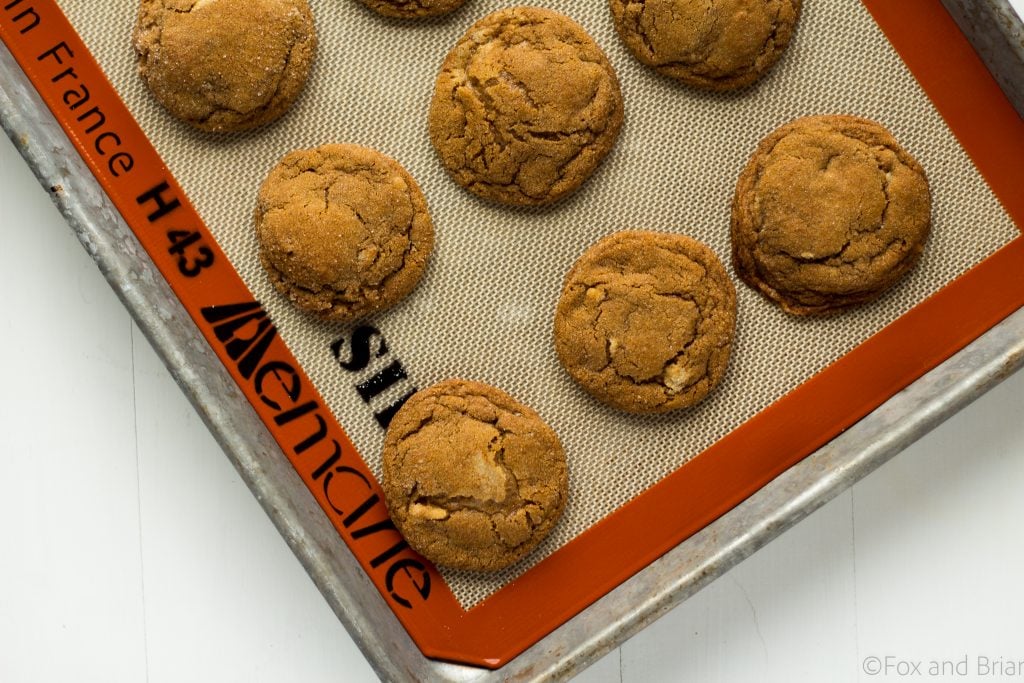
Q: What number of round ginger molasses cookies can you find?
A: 8